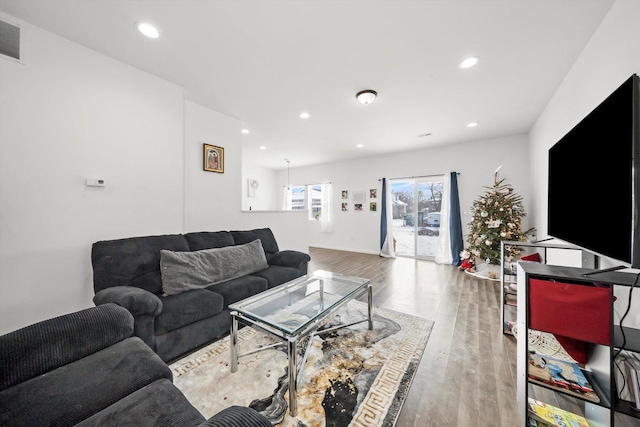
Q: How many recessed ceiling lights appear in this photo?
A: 7